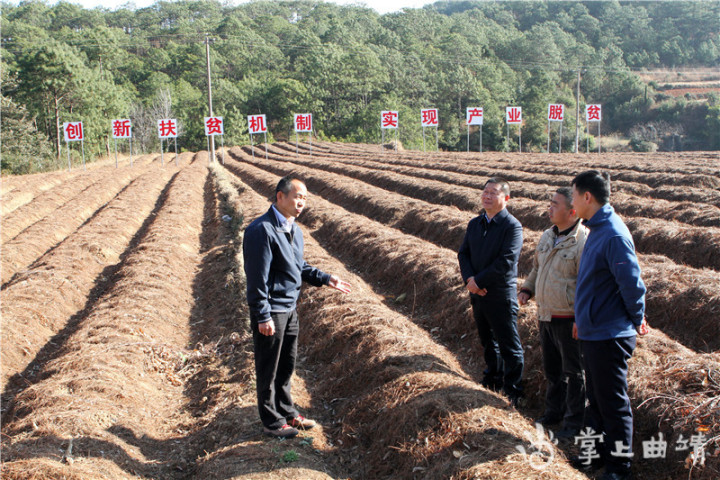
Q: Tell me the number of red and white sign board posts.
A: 12